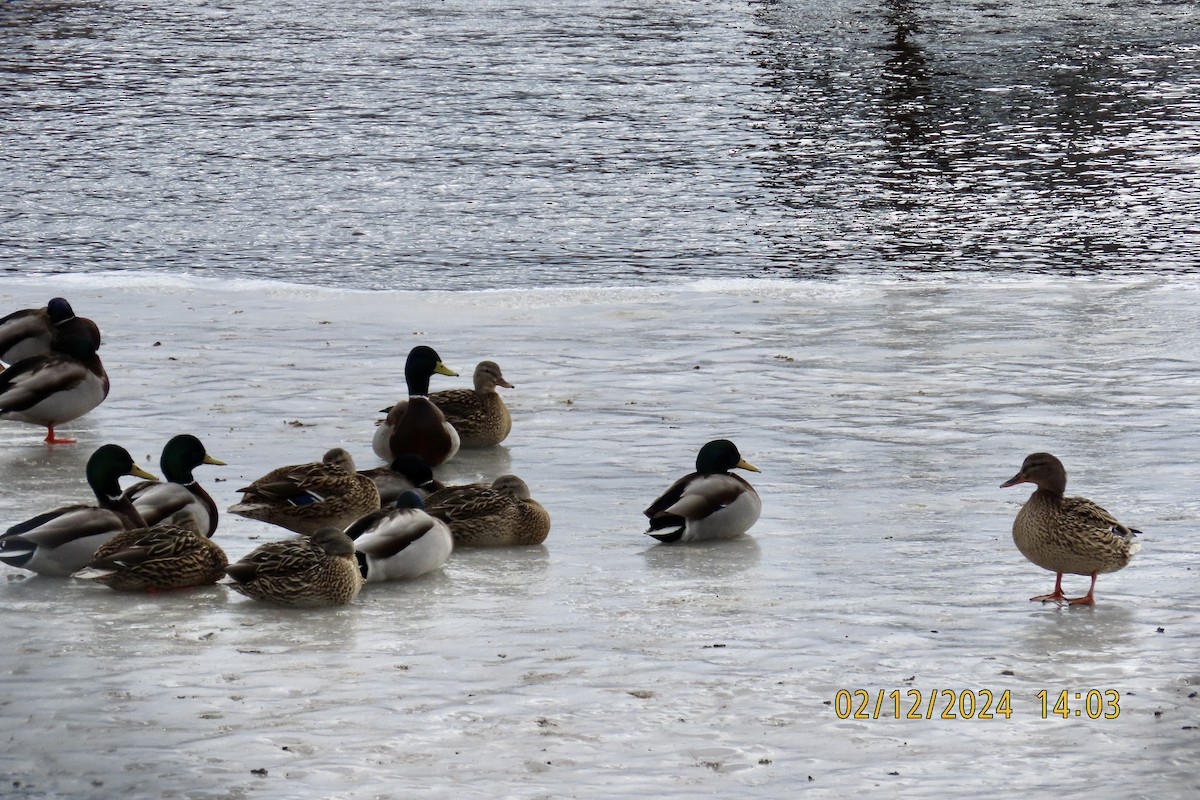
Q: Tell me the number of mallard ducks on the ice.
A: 14